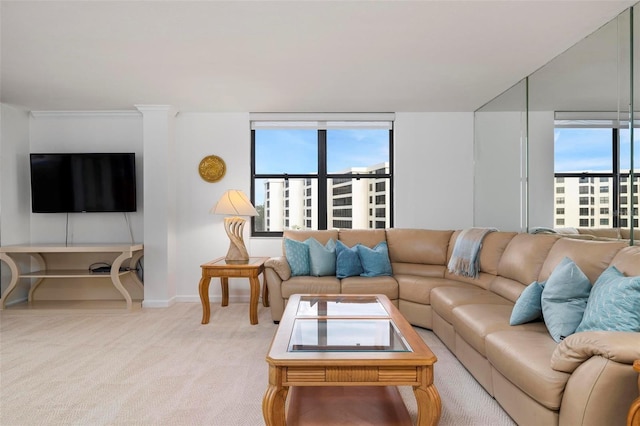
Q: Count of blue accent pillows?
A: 7